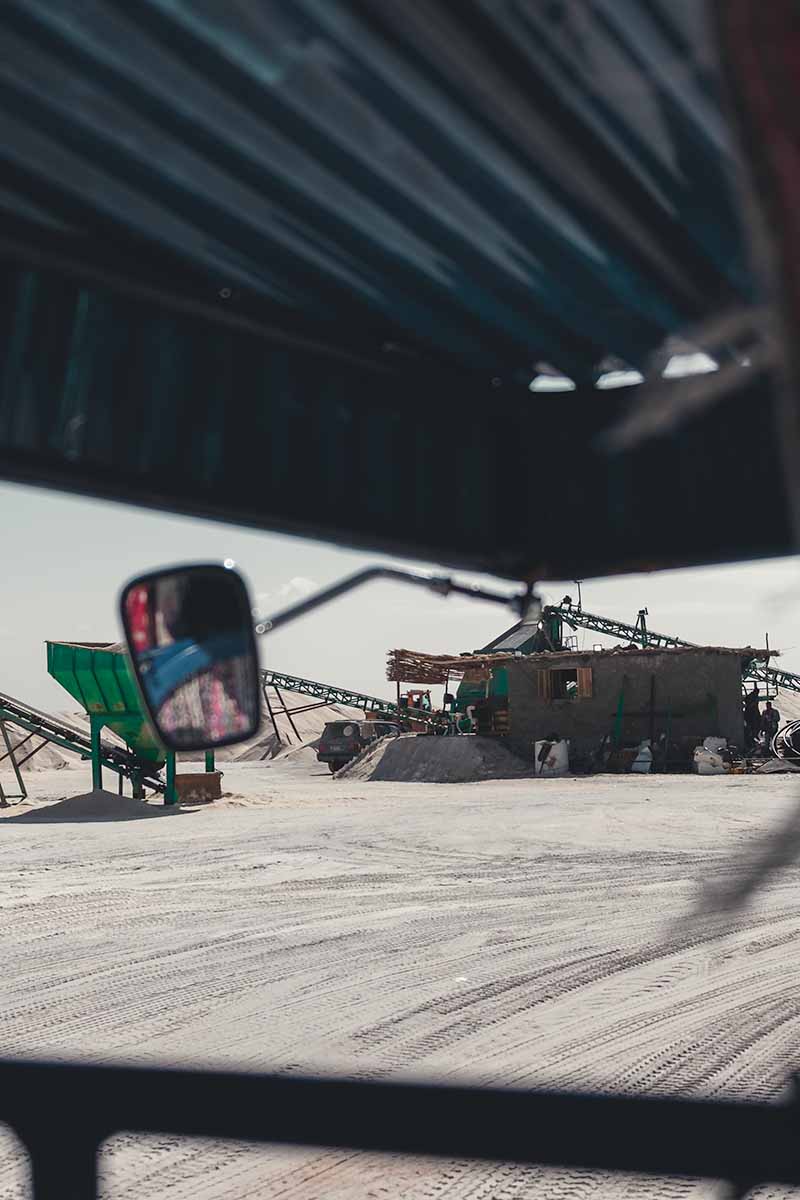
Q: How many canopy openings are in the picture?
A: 3